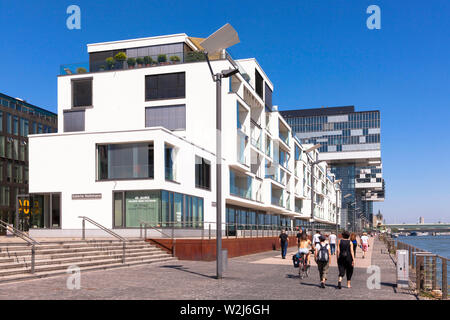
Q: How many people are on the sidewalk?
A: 9